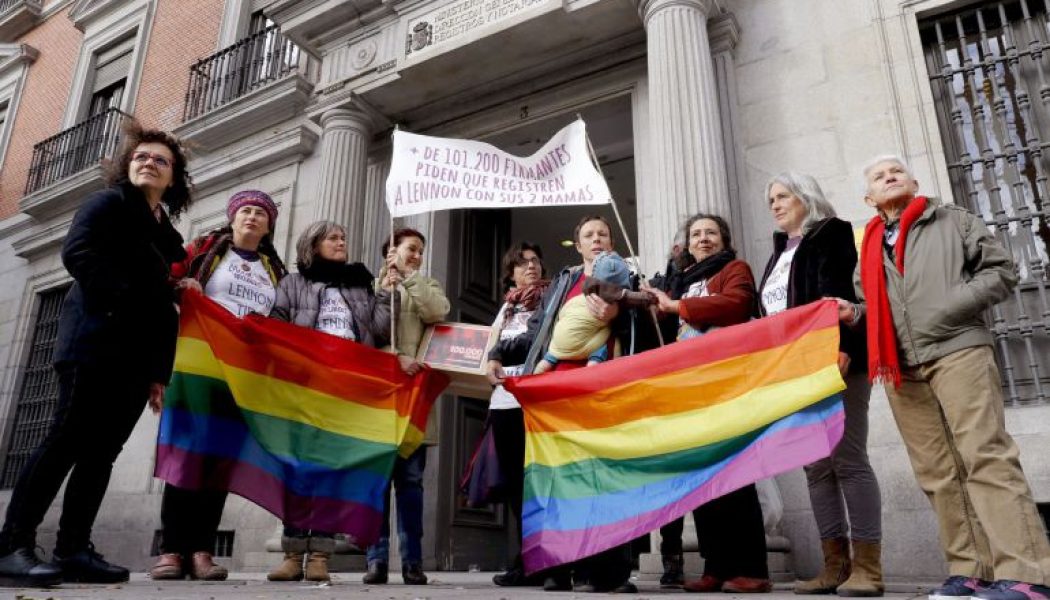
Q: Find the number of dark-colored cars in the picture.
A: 0